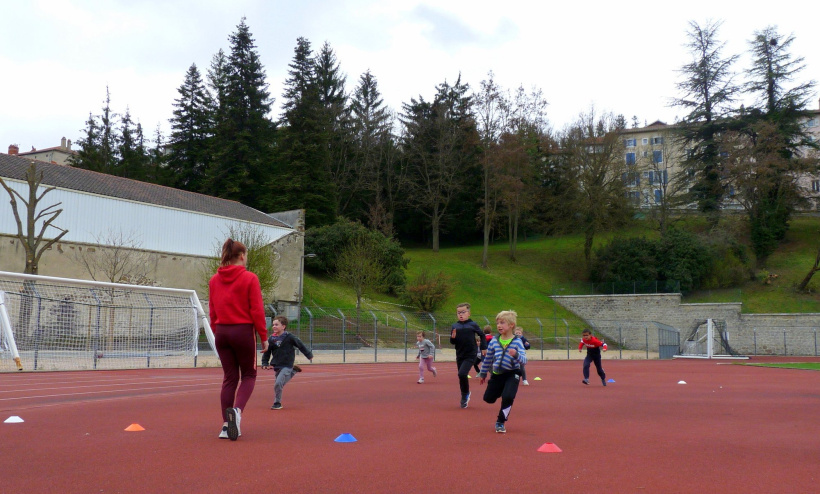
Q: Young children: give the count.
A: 8